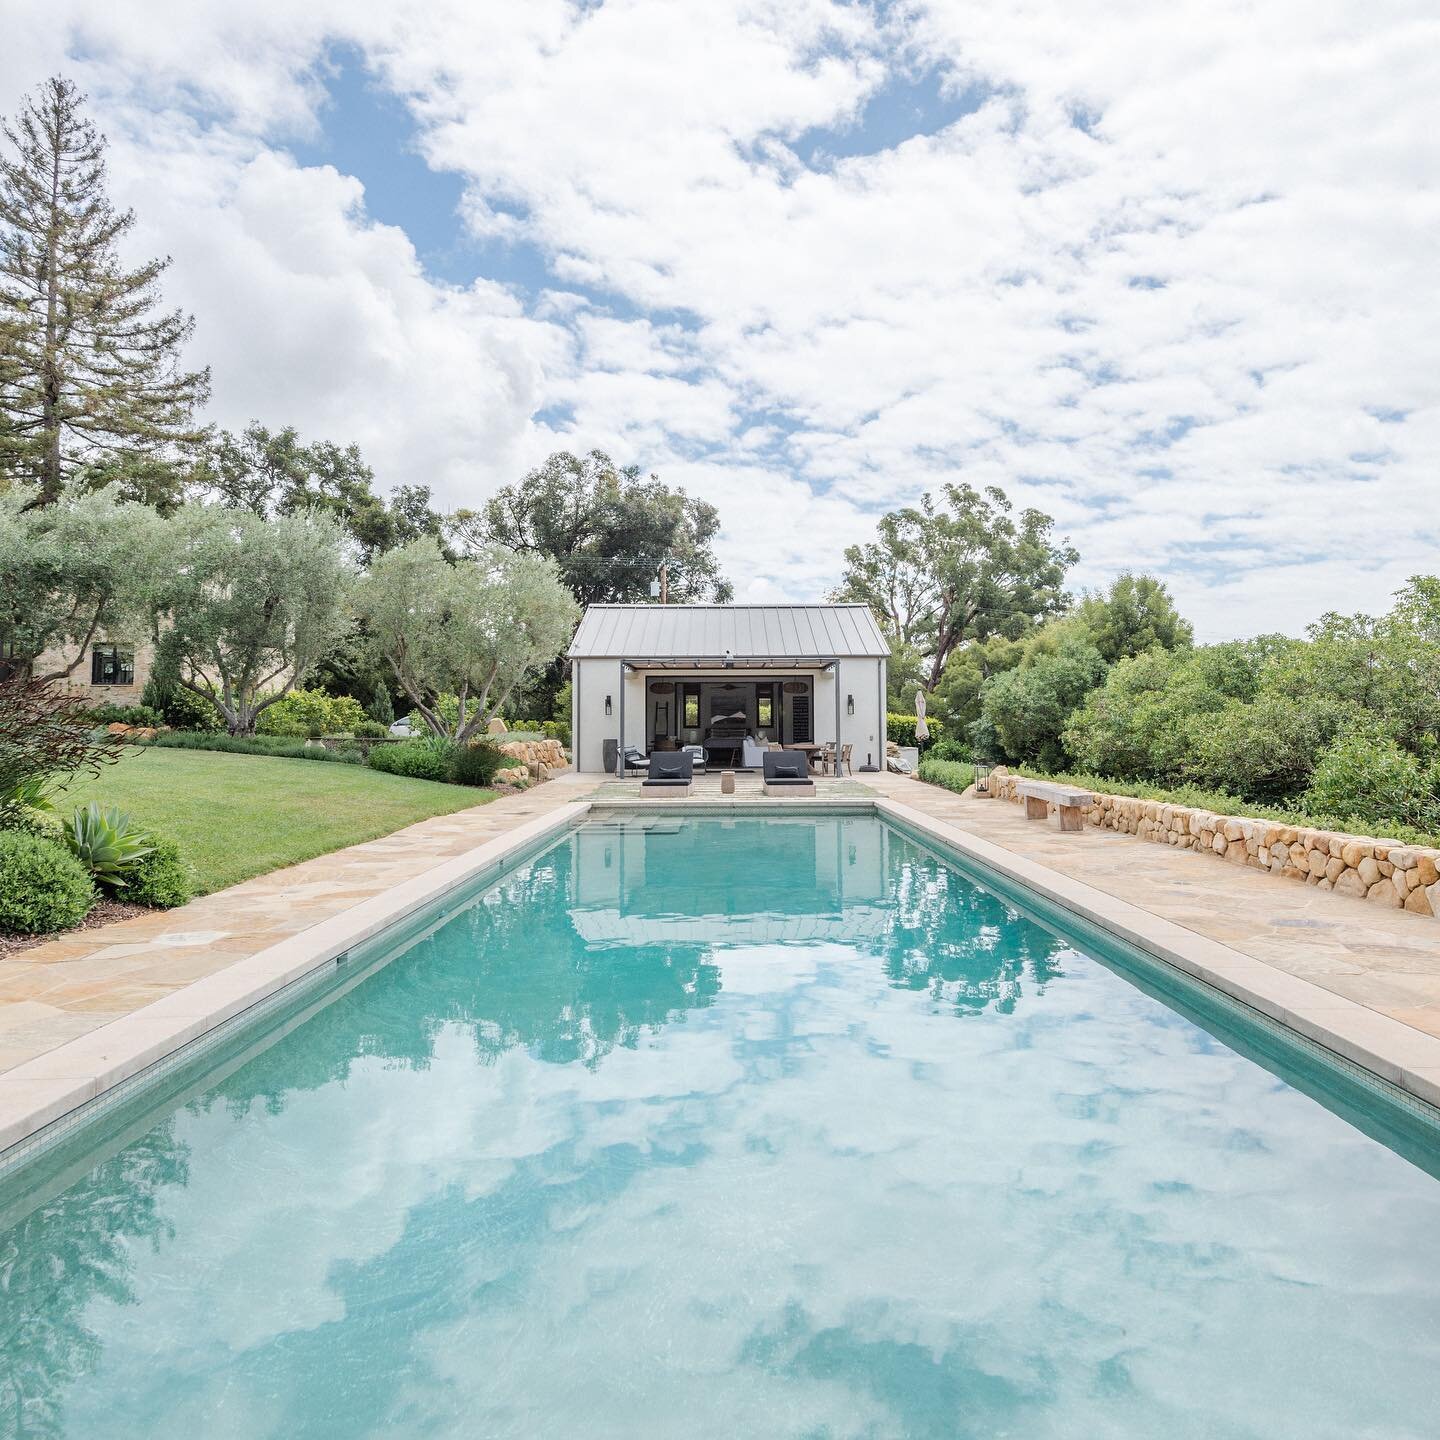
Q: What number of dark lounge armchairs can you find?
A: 2